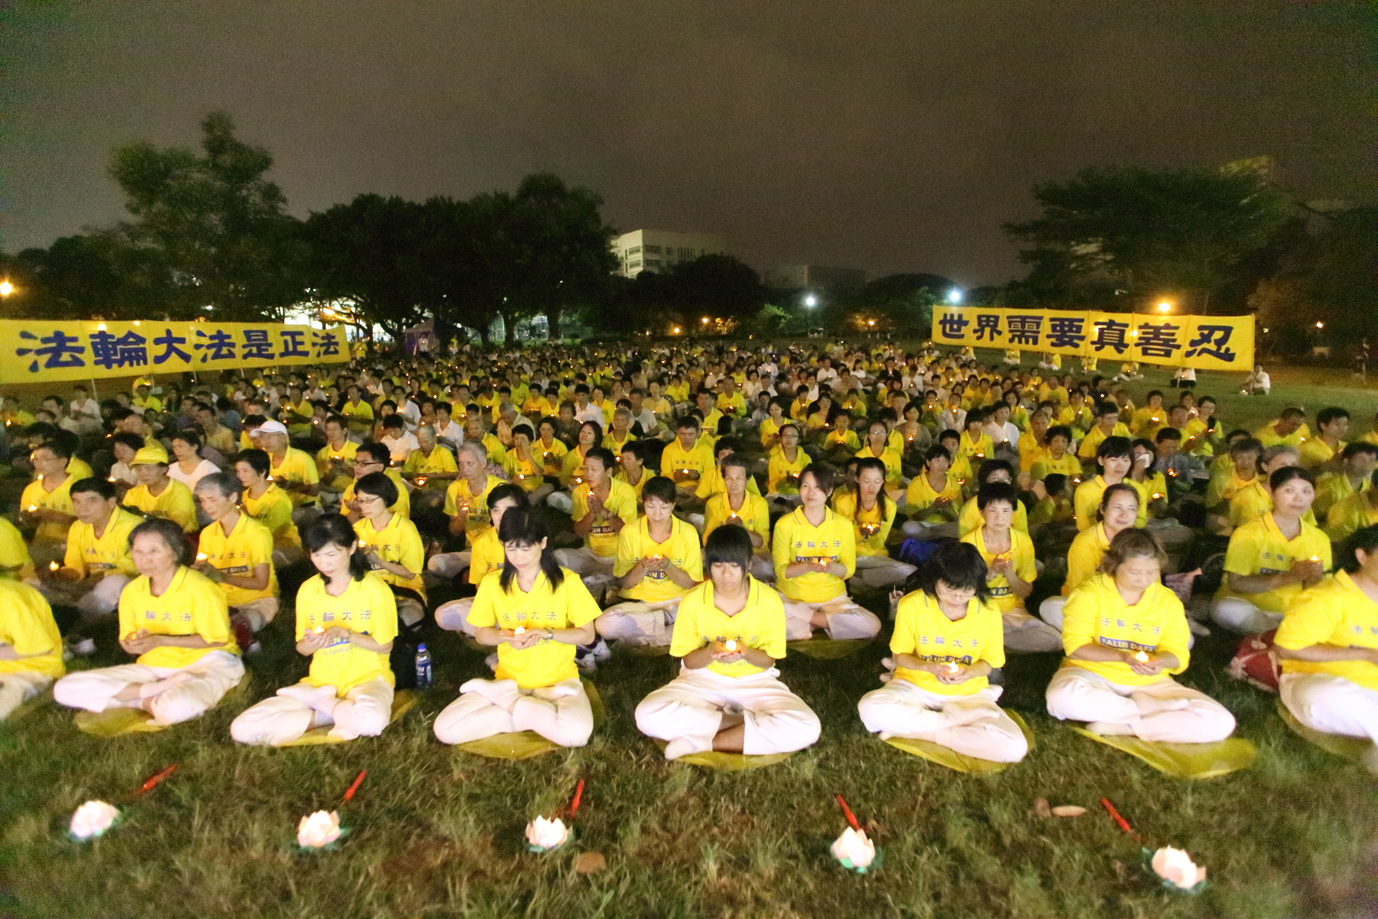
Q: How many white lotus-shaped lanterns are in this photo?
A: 5